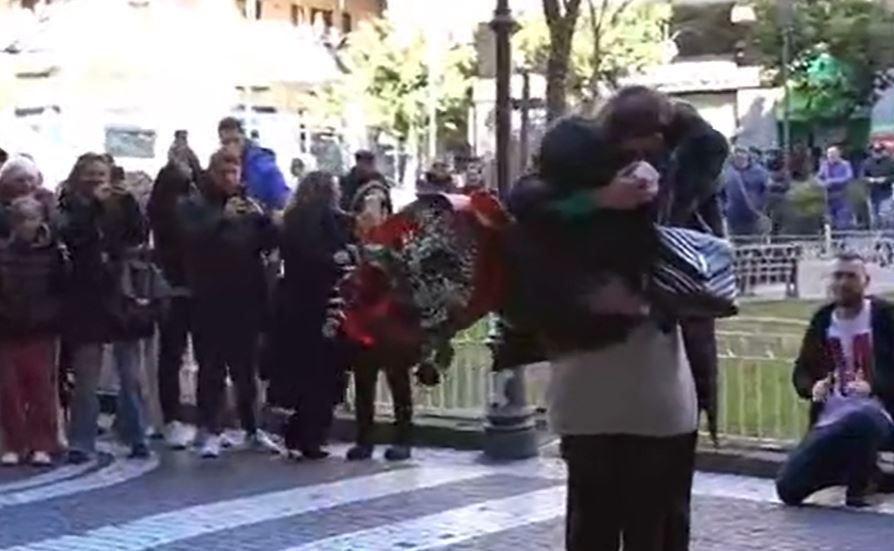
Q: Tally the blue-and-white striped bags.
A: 1